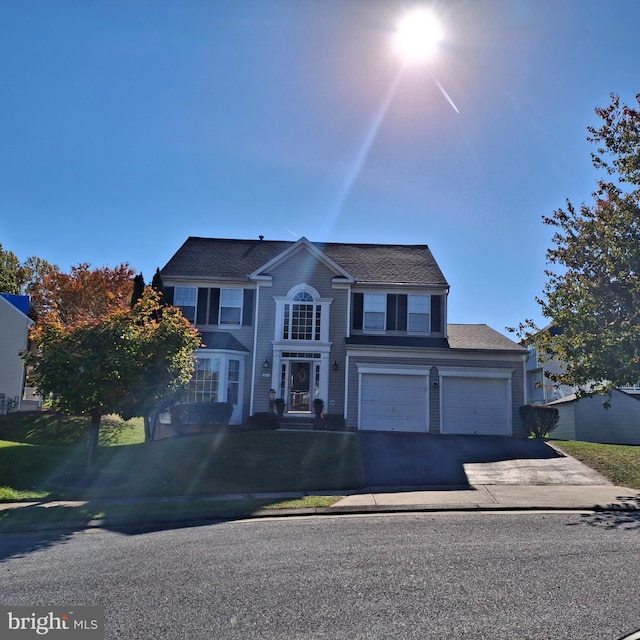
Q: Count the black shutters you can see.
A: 8